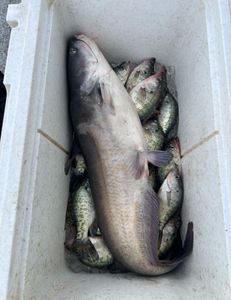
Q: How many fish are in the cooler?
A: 12